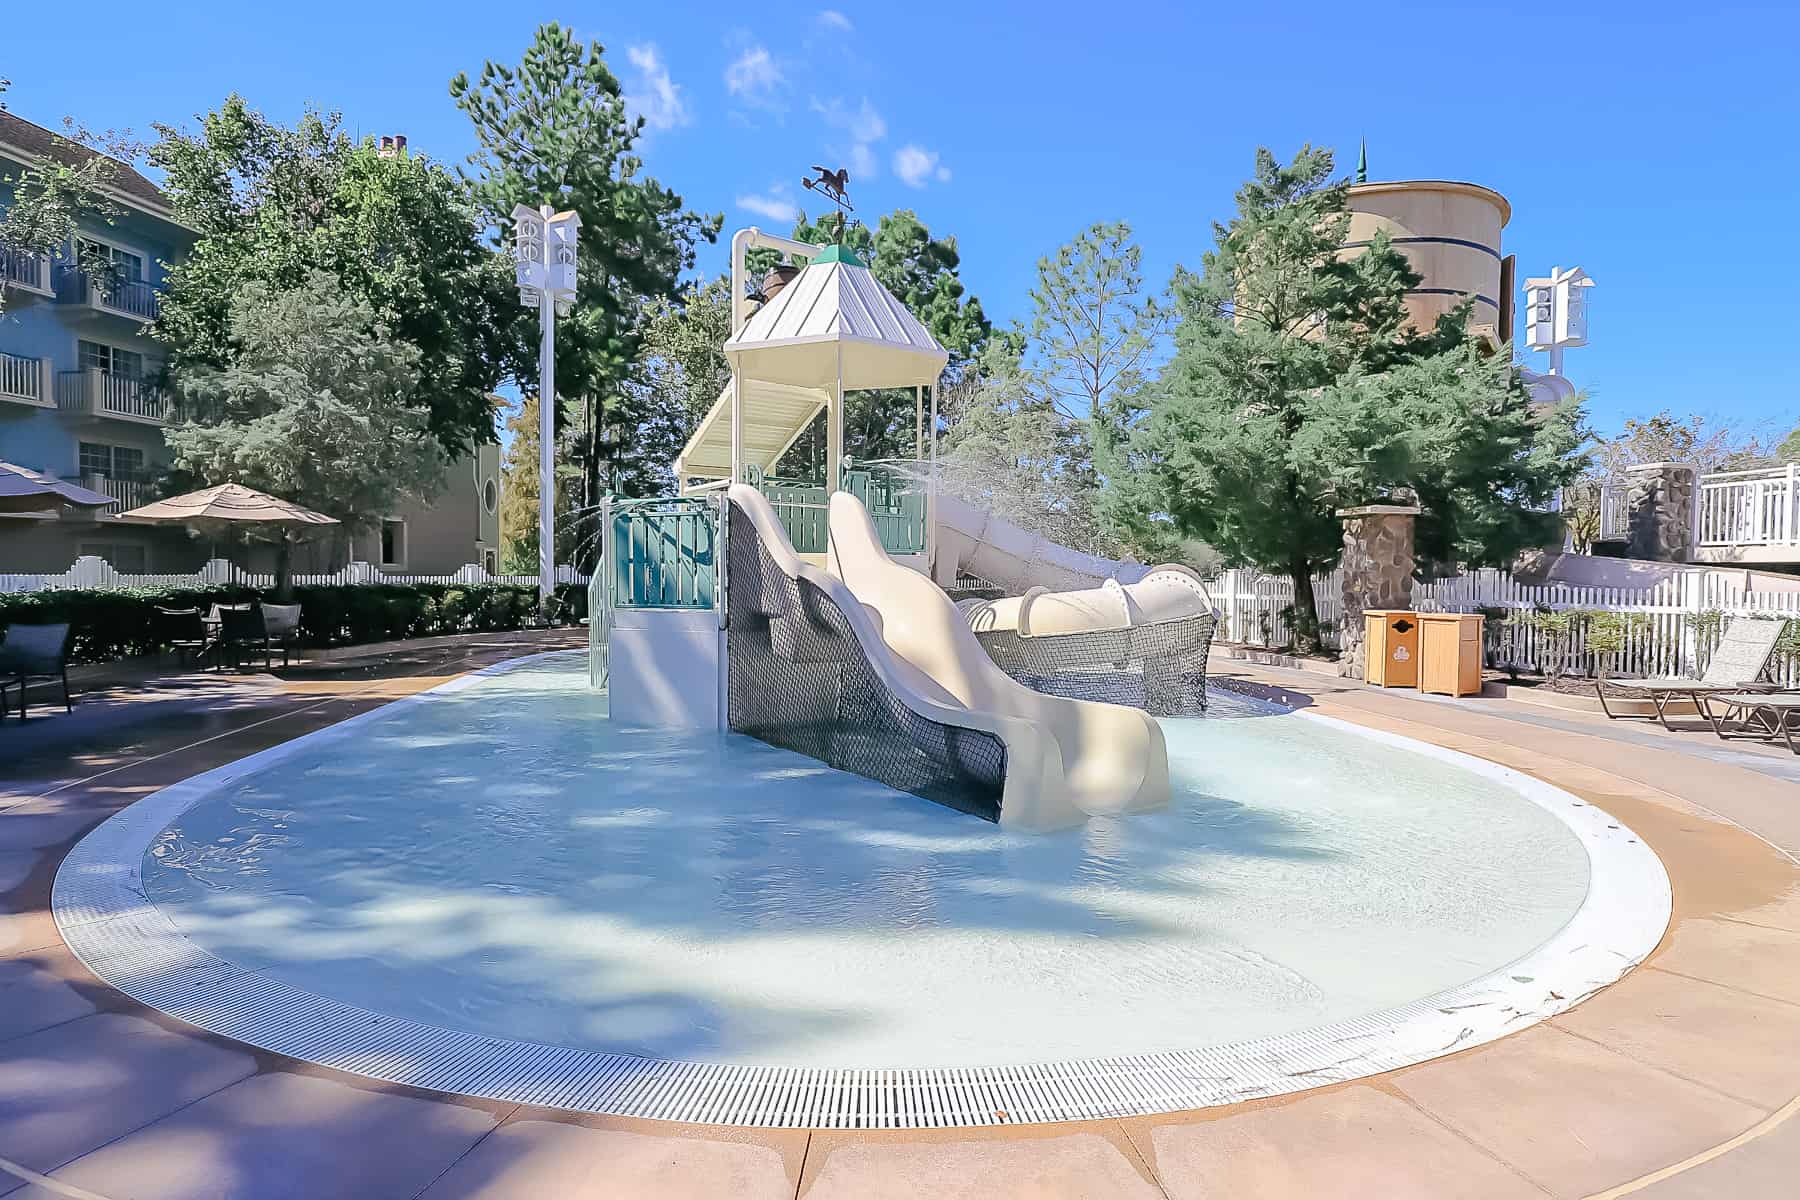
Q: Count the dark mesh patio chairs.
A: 5